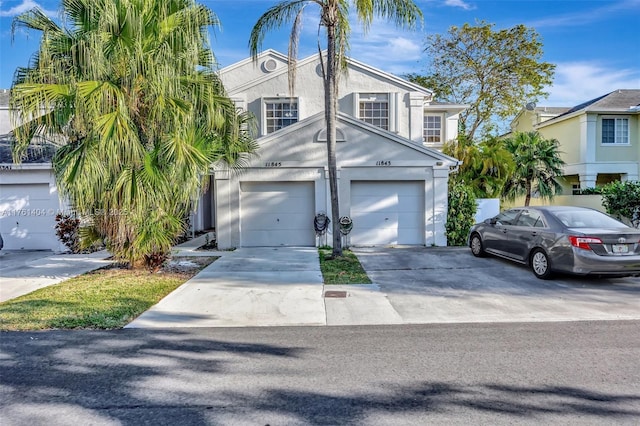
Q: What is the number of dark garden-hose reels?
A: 2